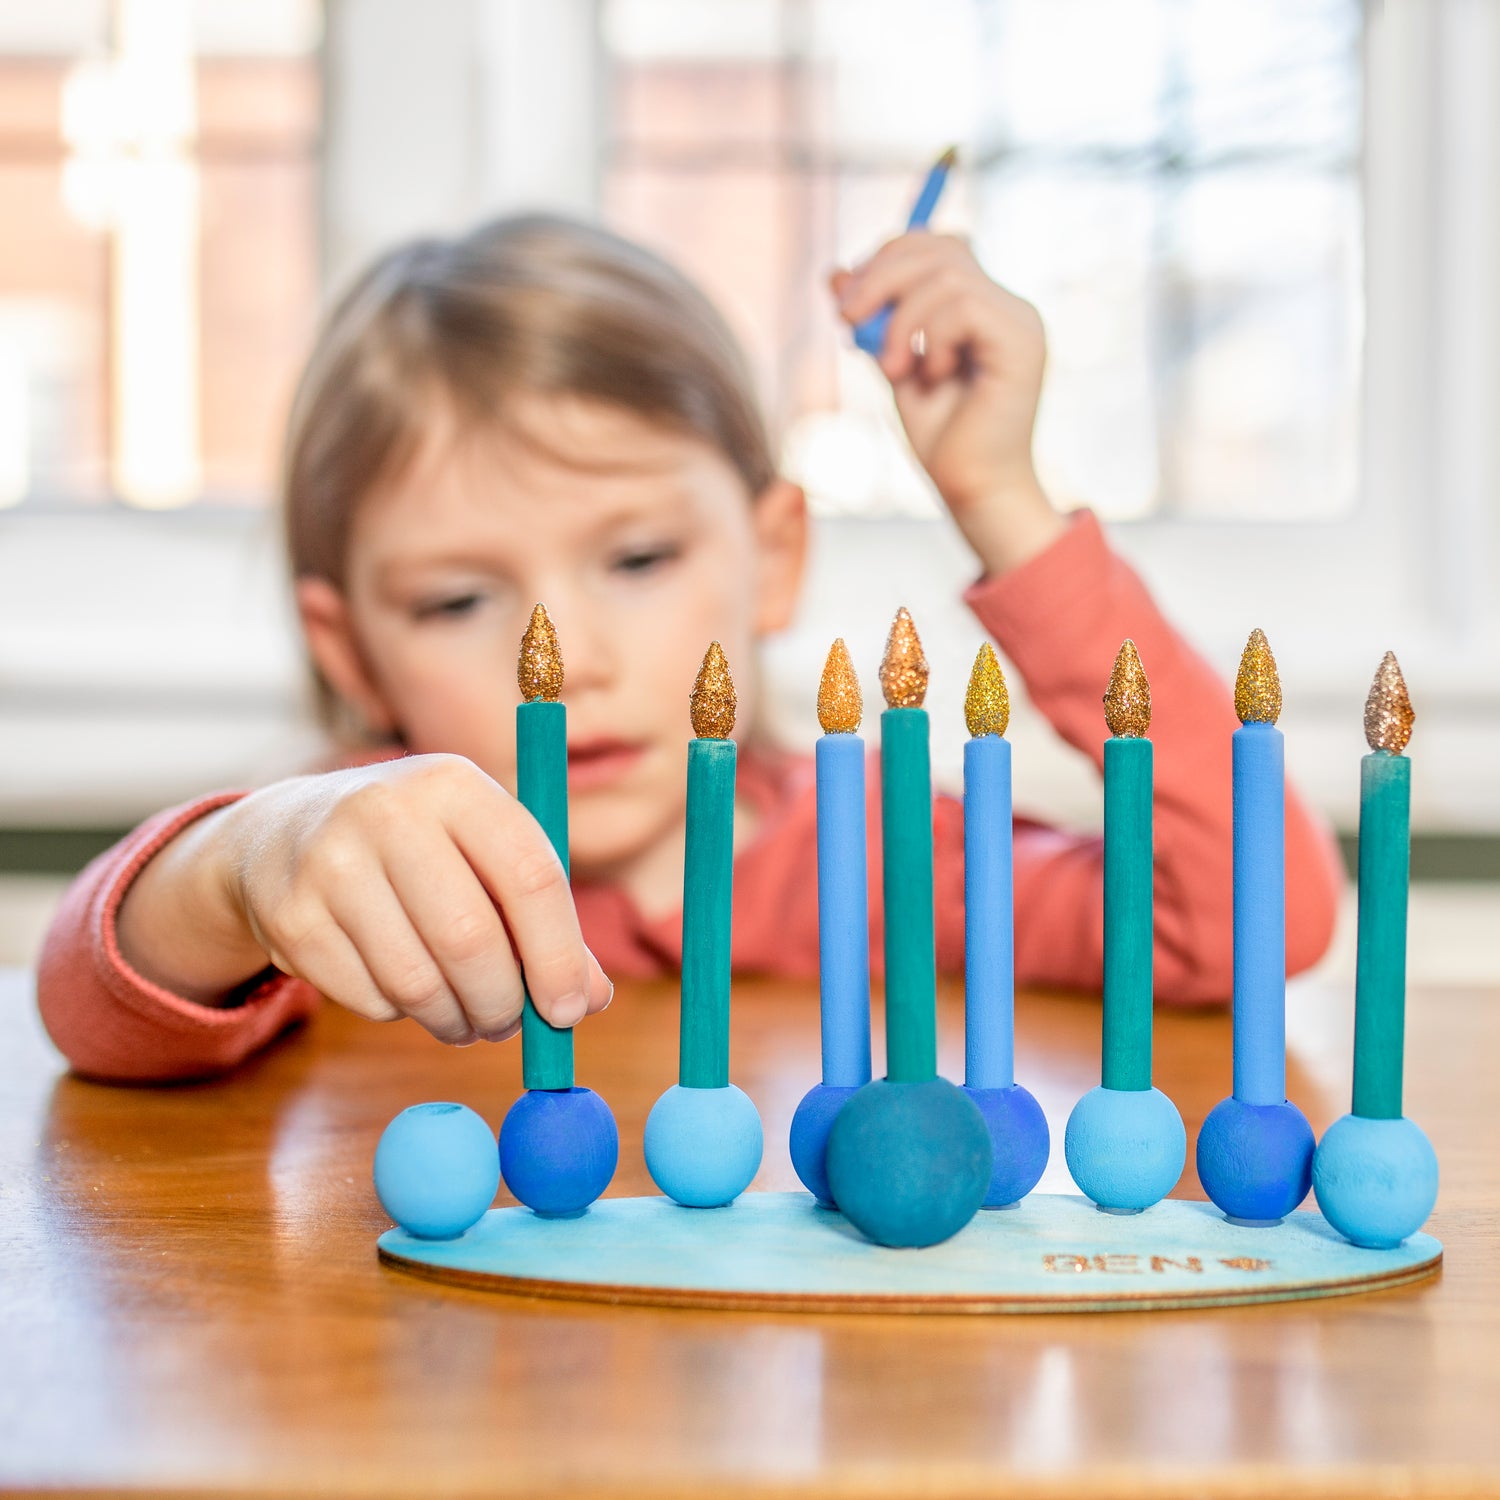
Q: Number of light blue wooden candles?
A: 4